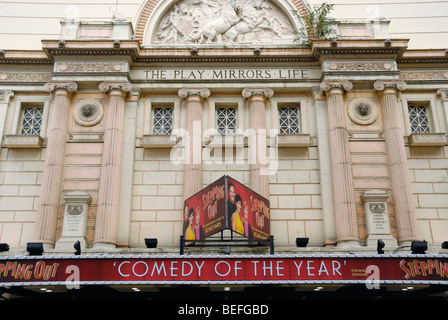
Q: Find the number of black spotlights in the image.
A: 8